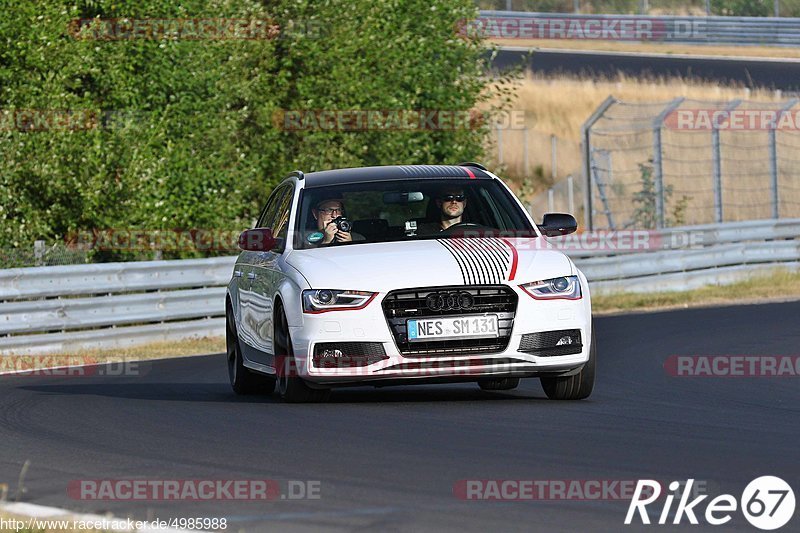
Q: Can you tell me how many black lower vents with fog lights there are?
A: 2